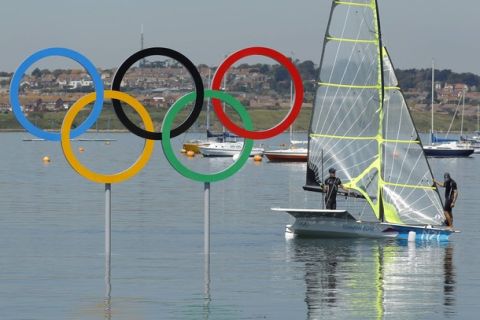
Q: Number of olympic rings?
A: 5